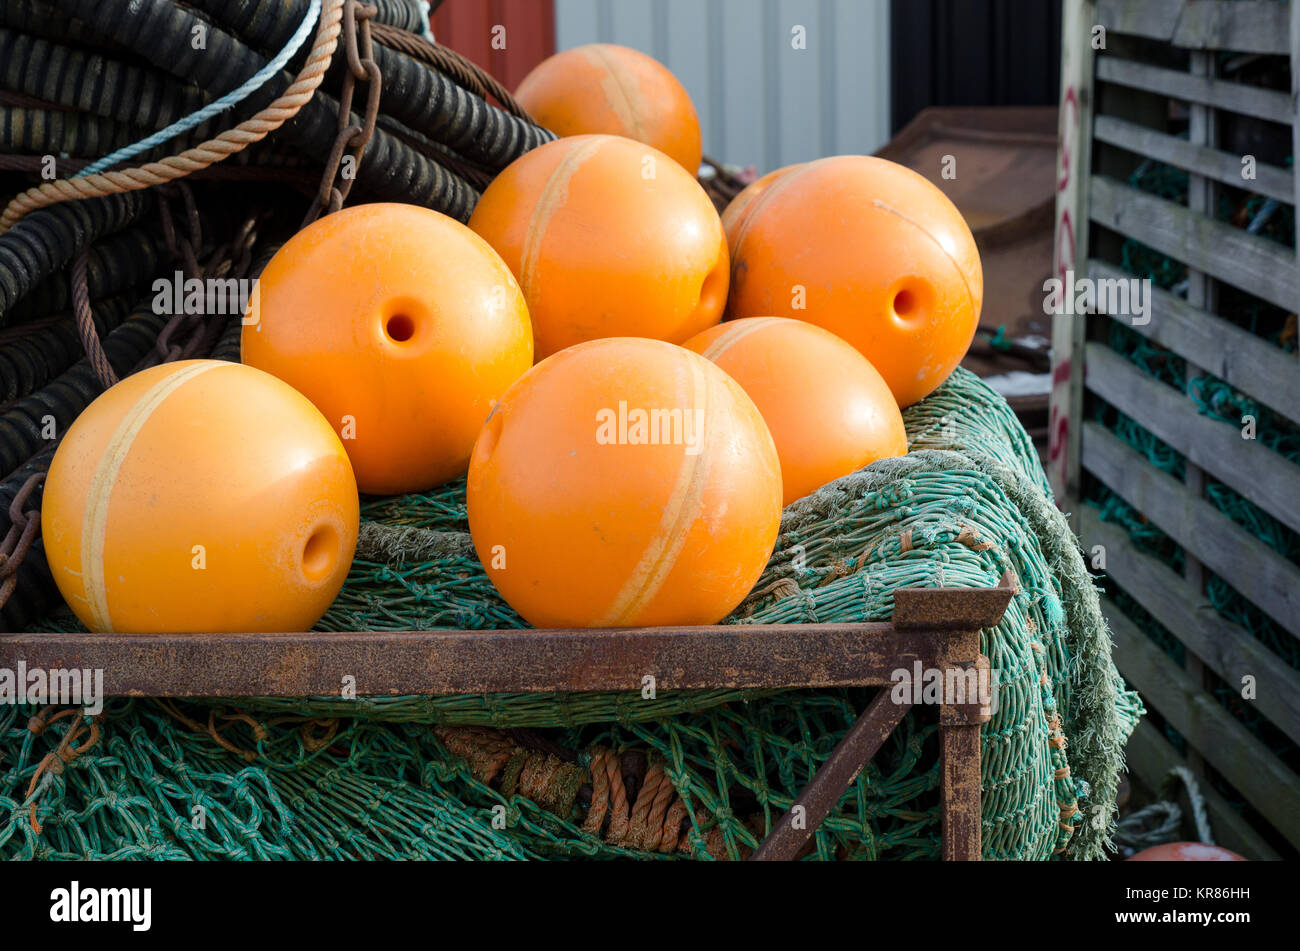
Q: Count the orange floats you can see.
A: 8